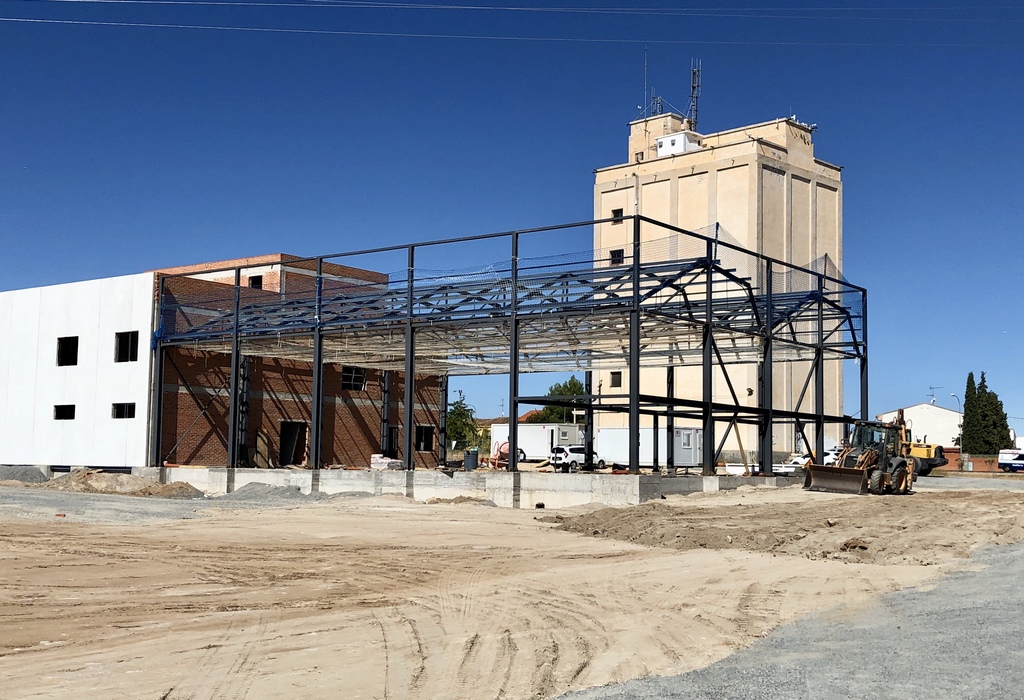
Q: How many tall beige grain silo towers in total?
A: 1